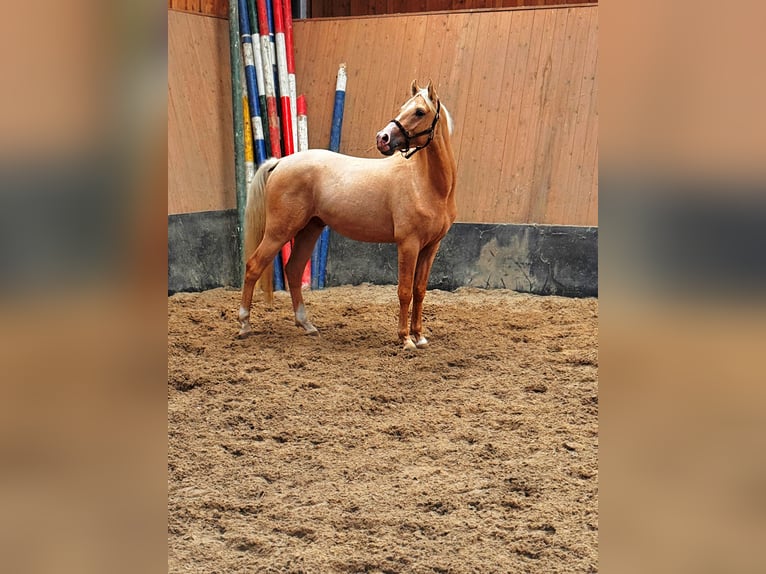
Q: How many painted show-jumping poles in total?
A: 10